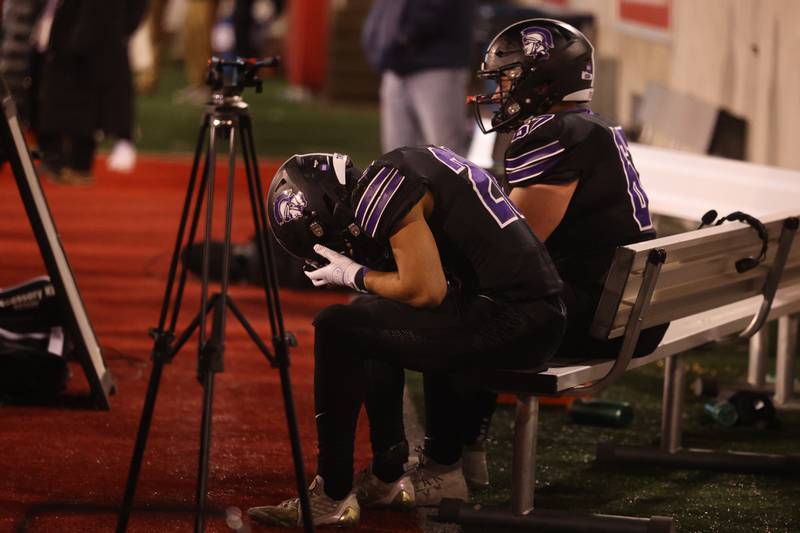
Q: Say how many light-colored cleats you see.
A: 4